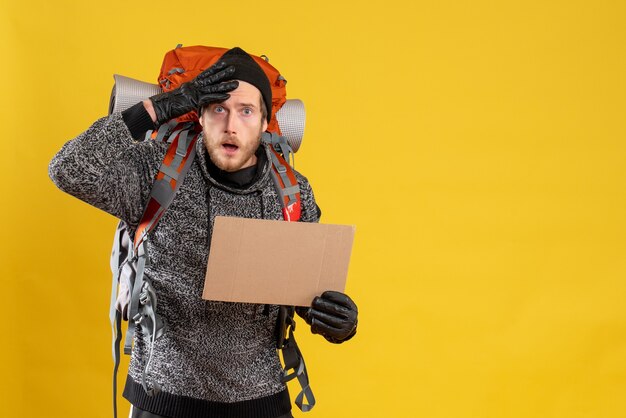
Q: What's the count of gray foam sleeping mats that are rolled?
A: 1